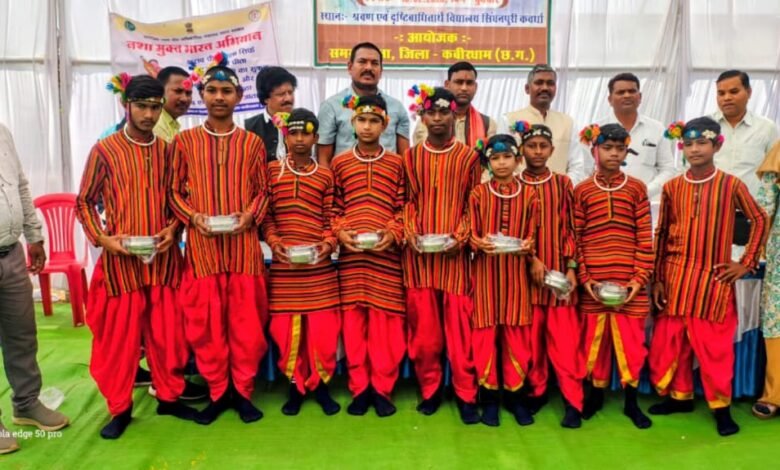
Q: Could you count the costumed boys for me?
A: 9